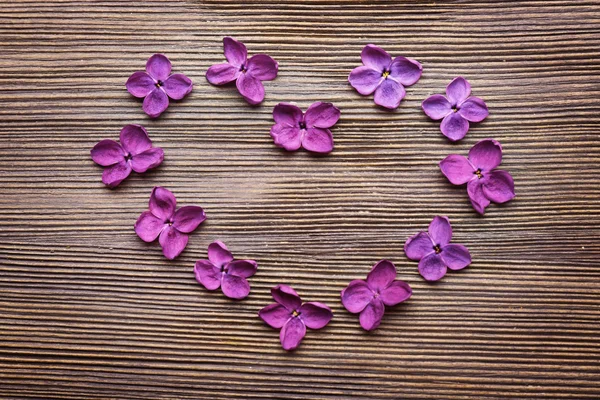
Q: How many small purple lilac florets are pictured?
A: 12